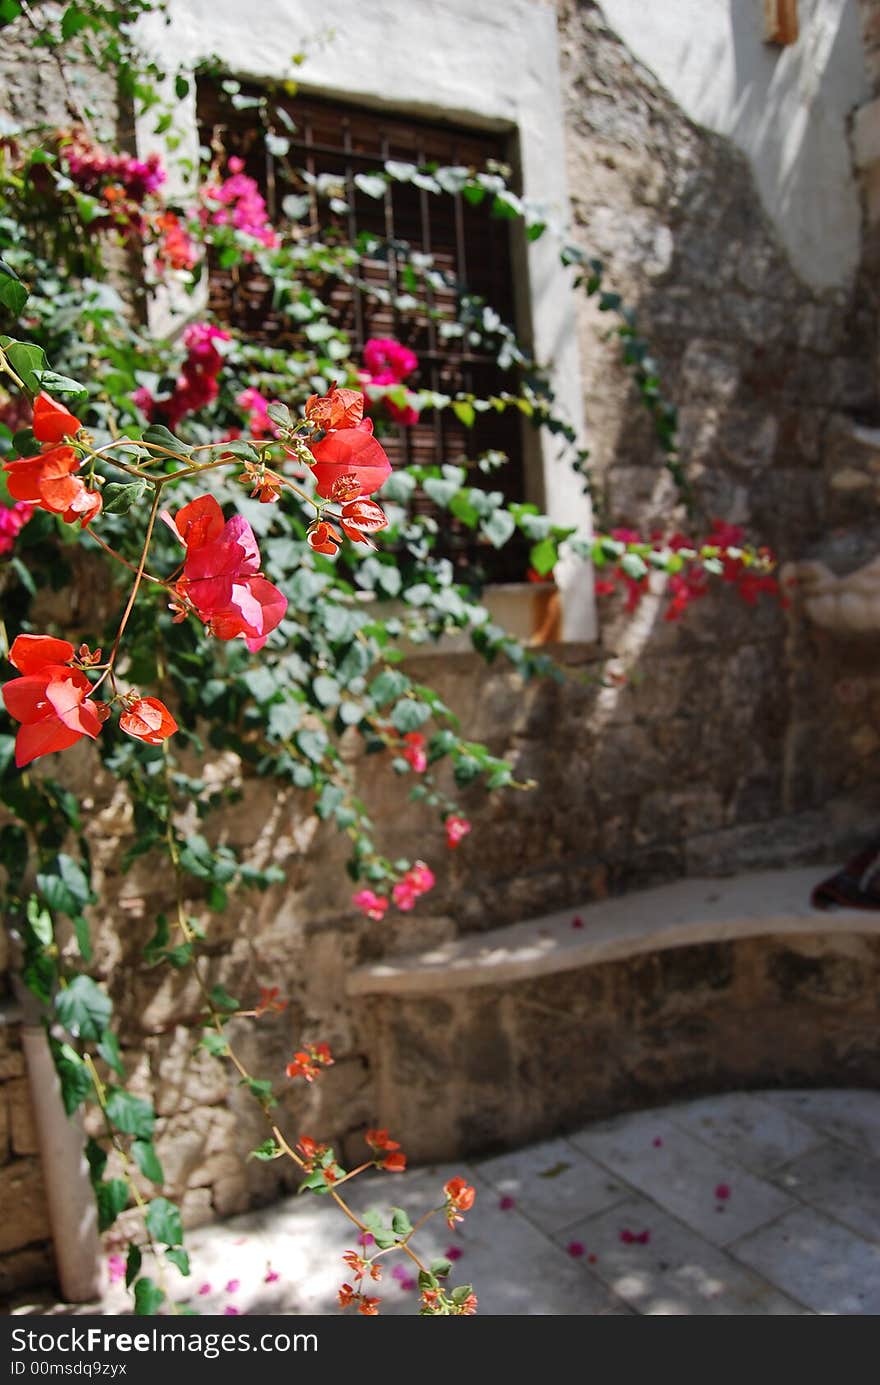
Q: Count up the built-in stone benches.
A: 1